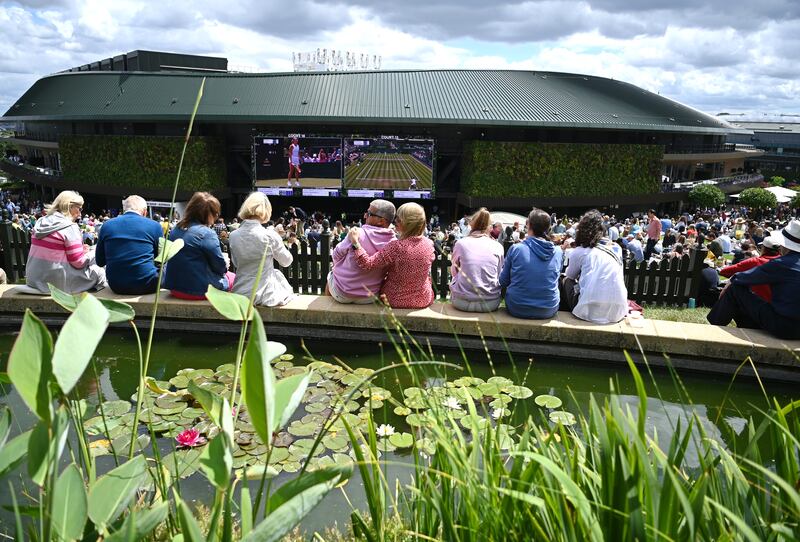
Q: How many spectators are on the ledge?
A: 11